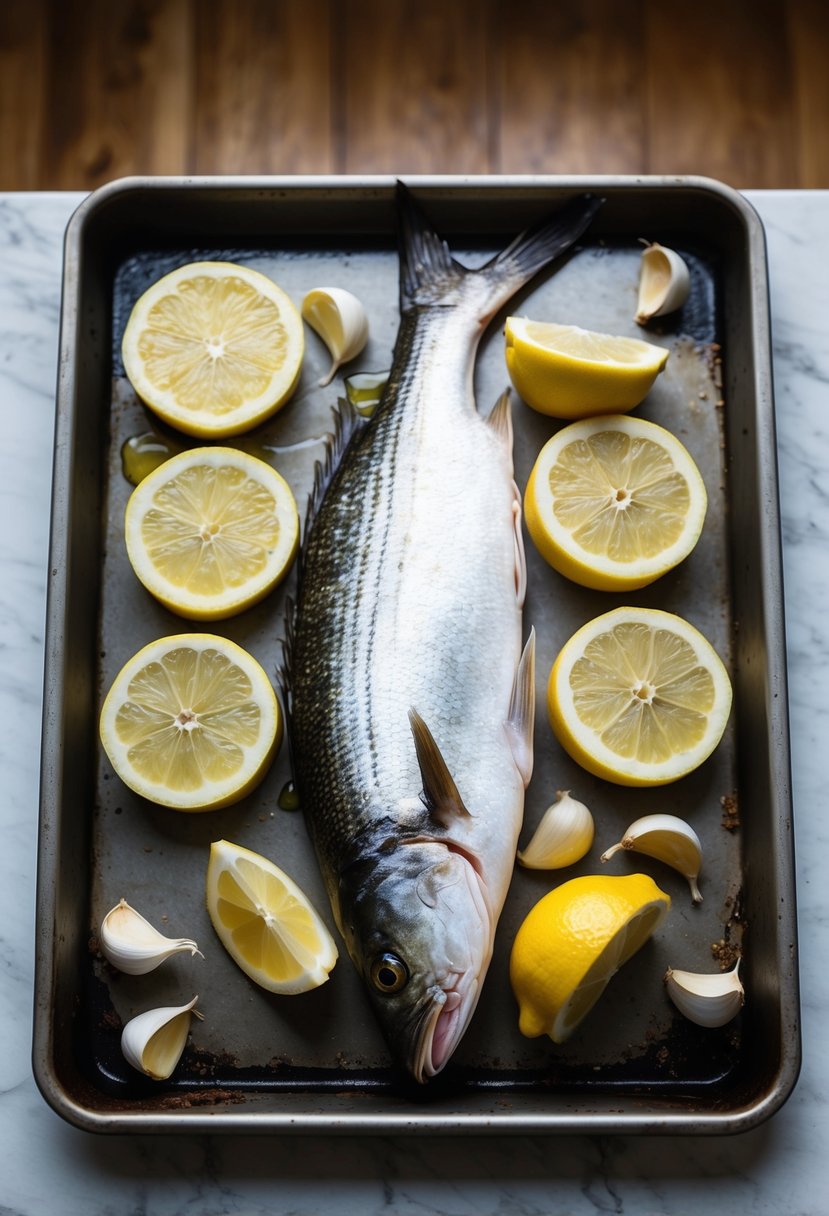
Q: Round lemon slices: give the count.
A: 5